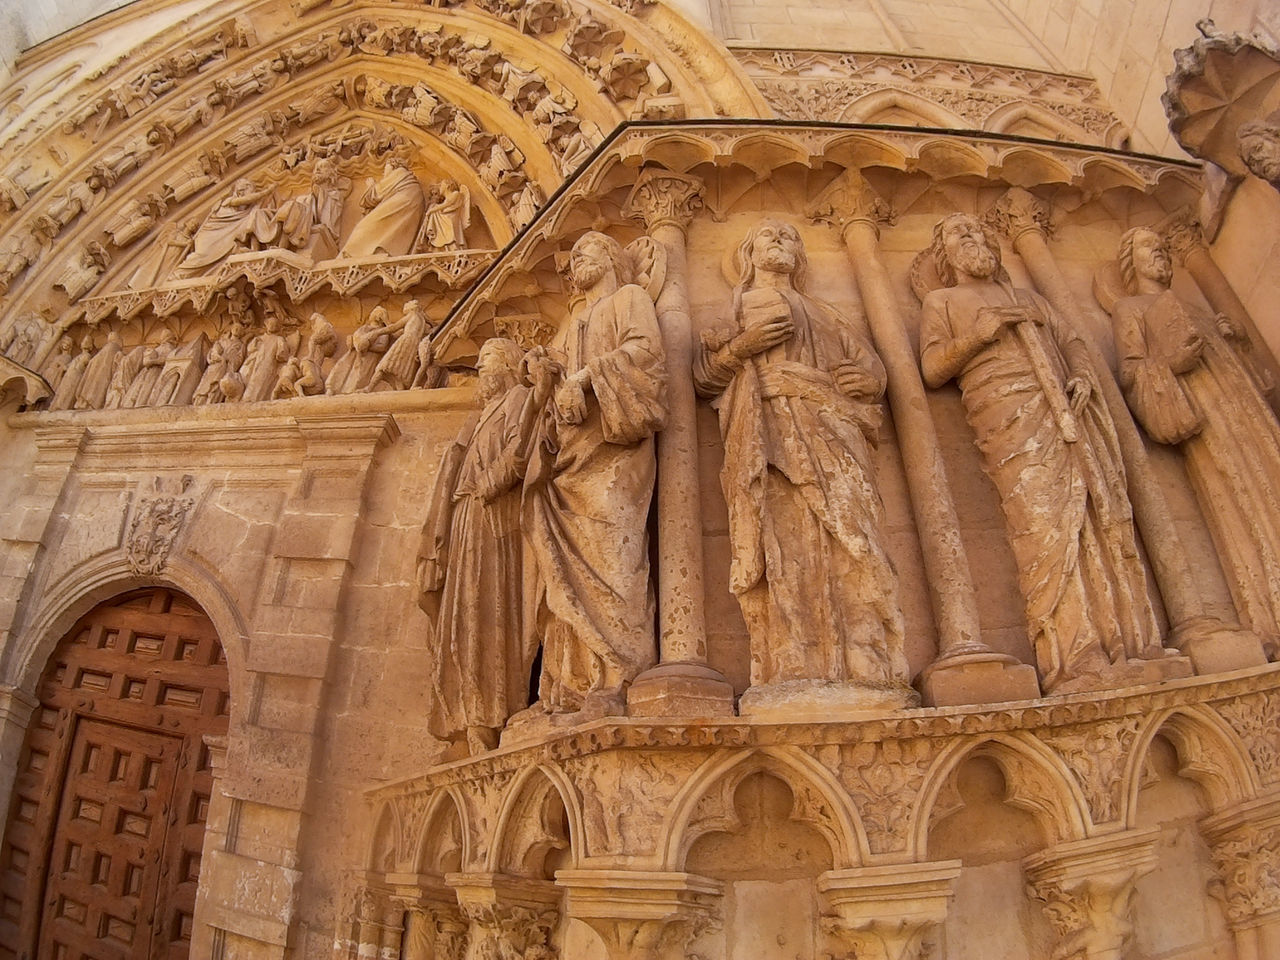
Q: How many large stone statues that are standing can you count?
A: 5